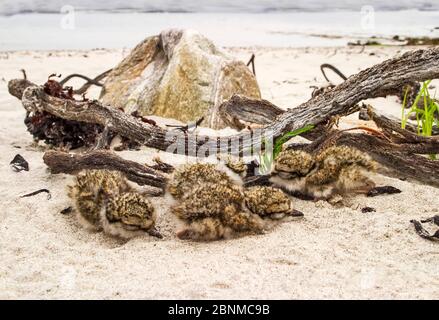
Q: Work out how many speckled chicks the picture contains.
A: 4